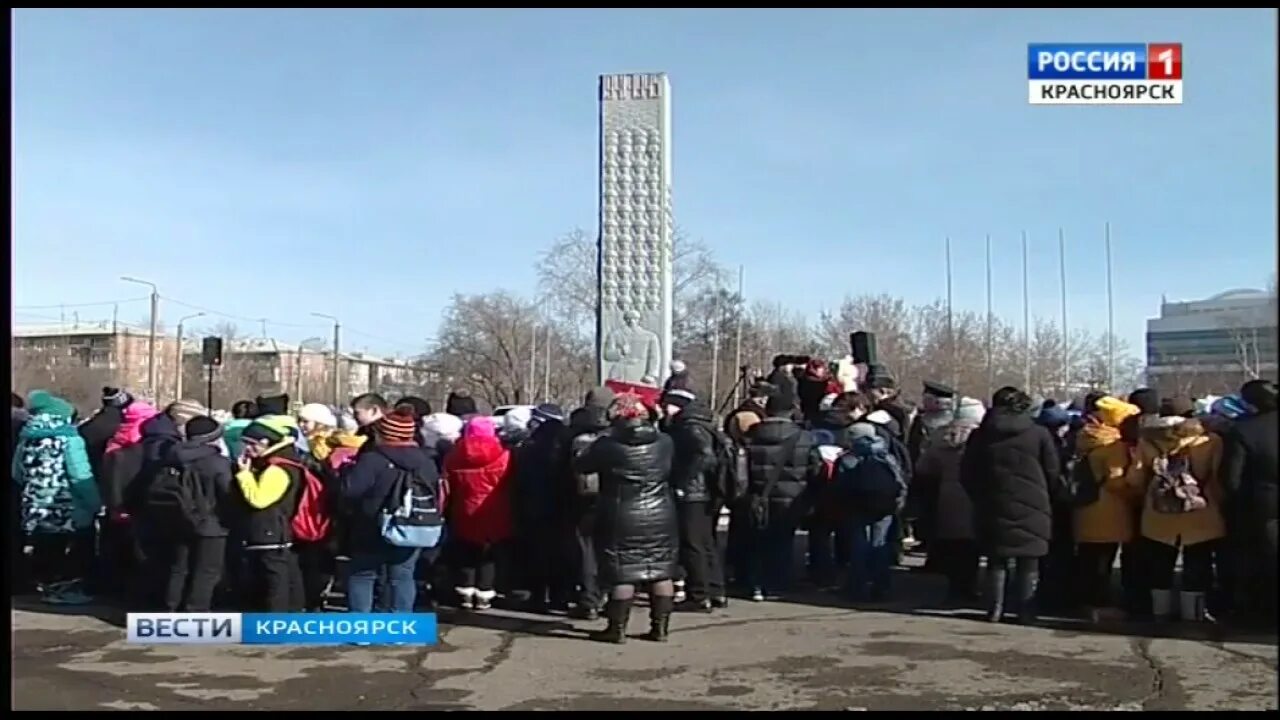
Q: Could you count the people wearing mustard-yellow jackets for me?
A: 2